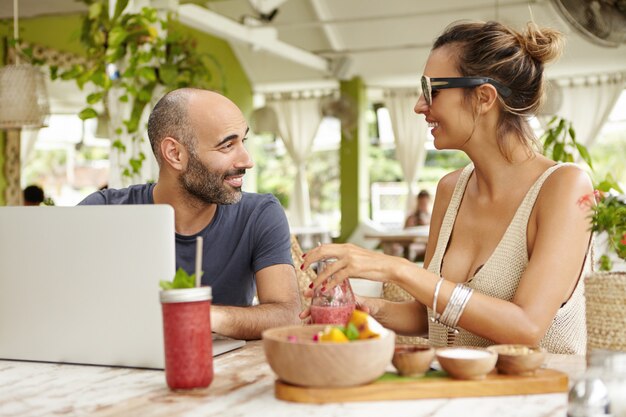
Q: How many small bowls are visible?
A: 3